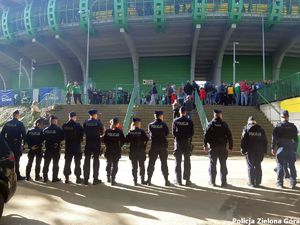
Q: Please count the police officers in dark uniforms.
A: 12